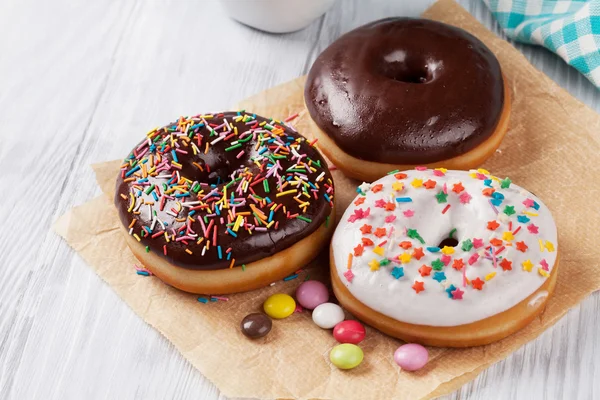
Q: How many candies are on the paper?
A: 7